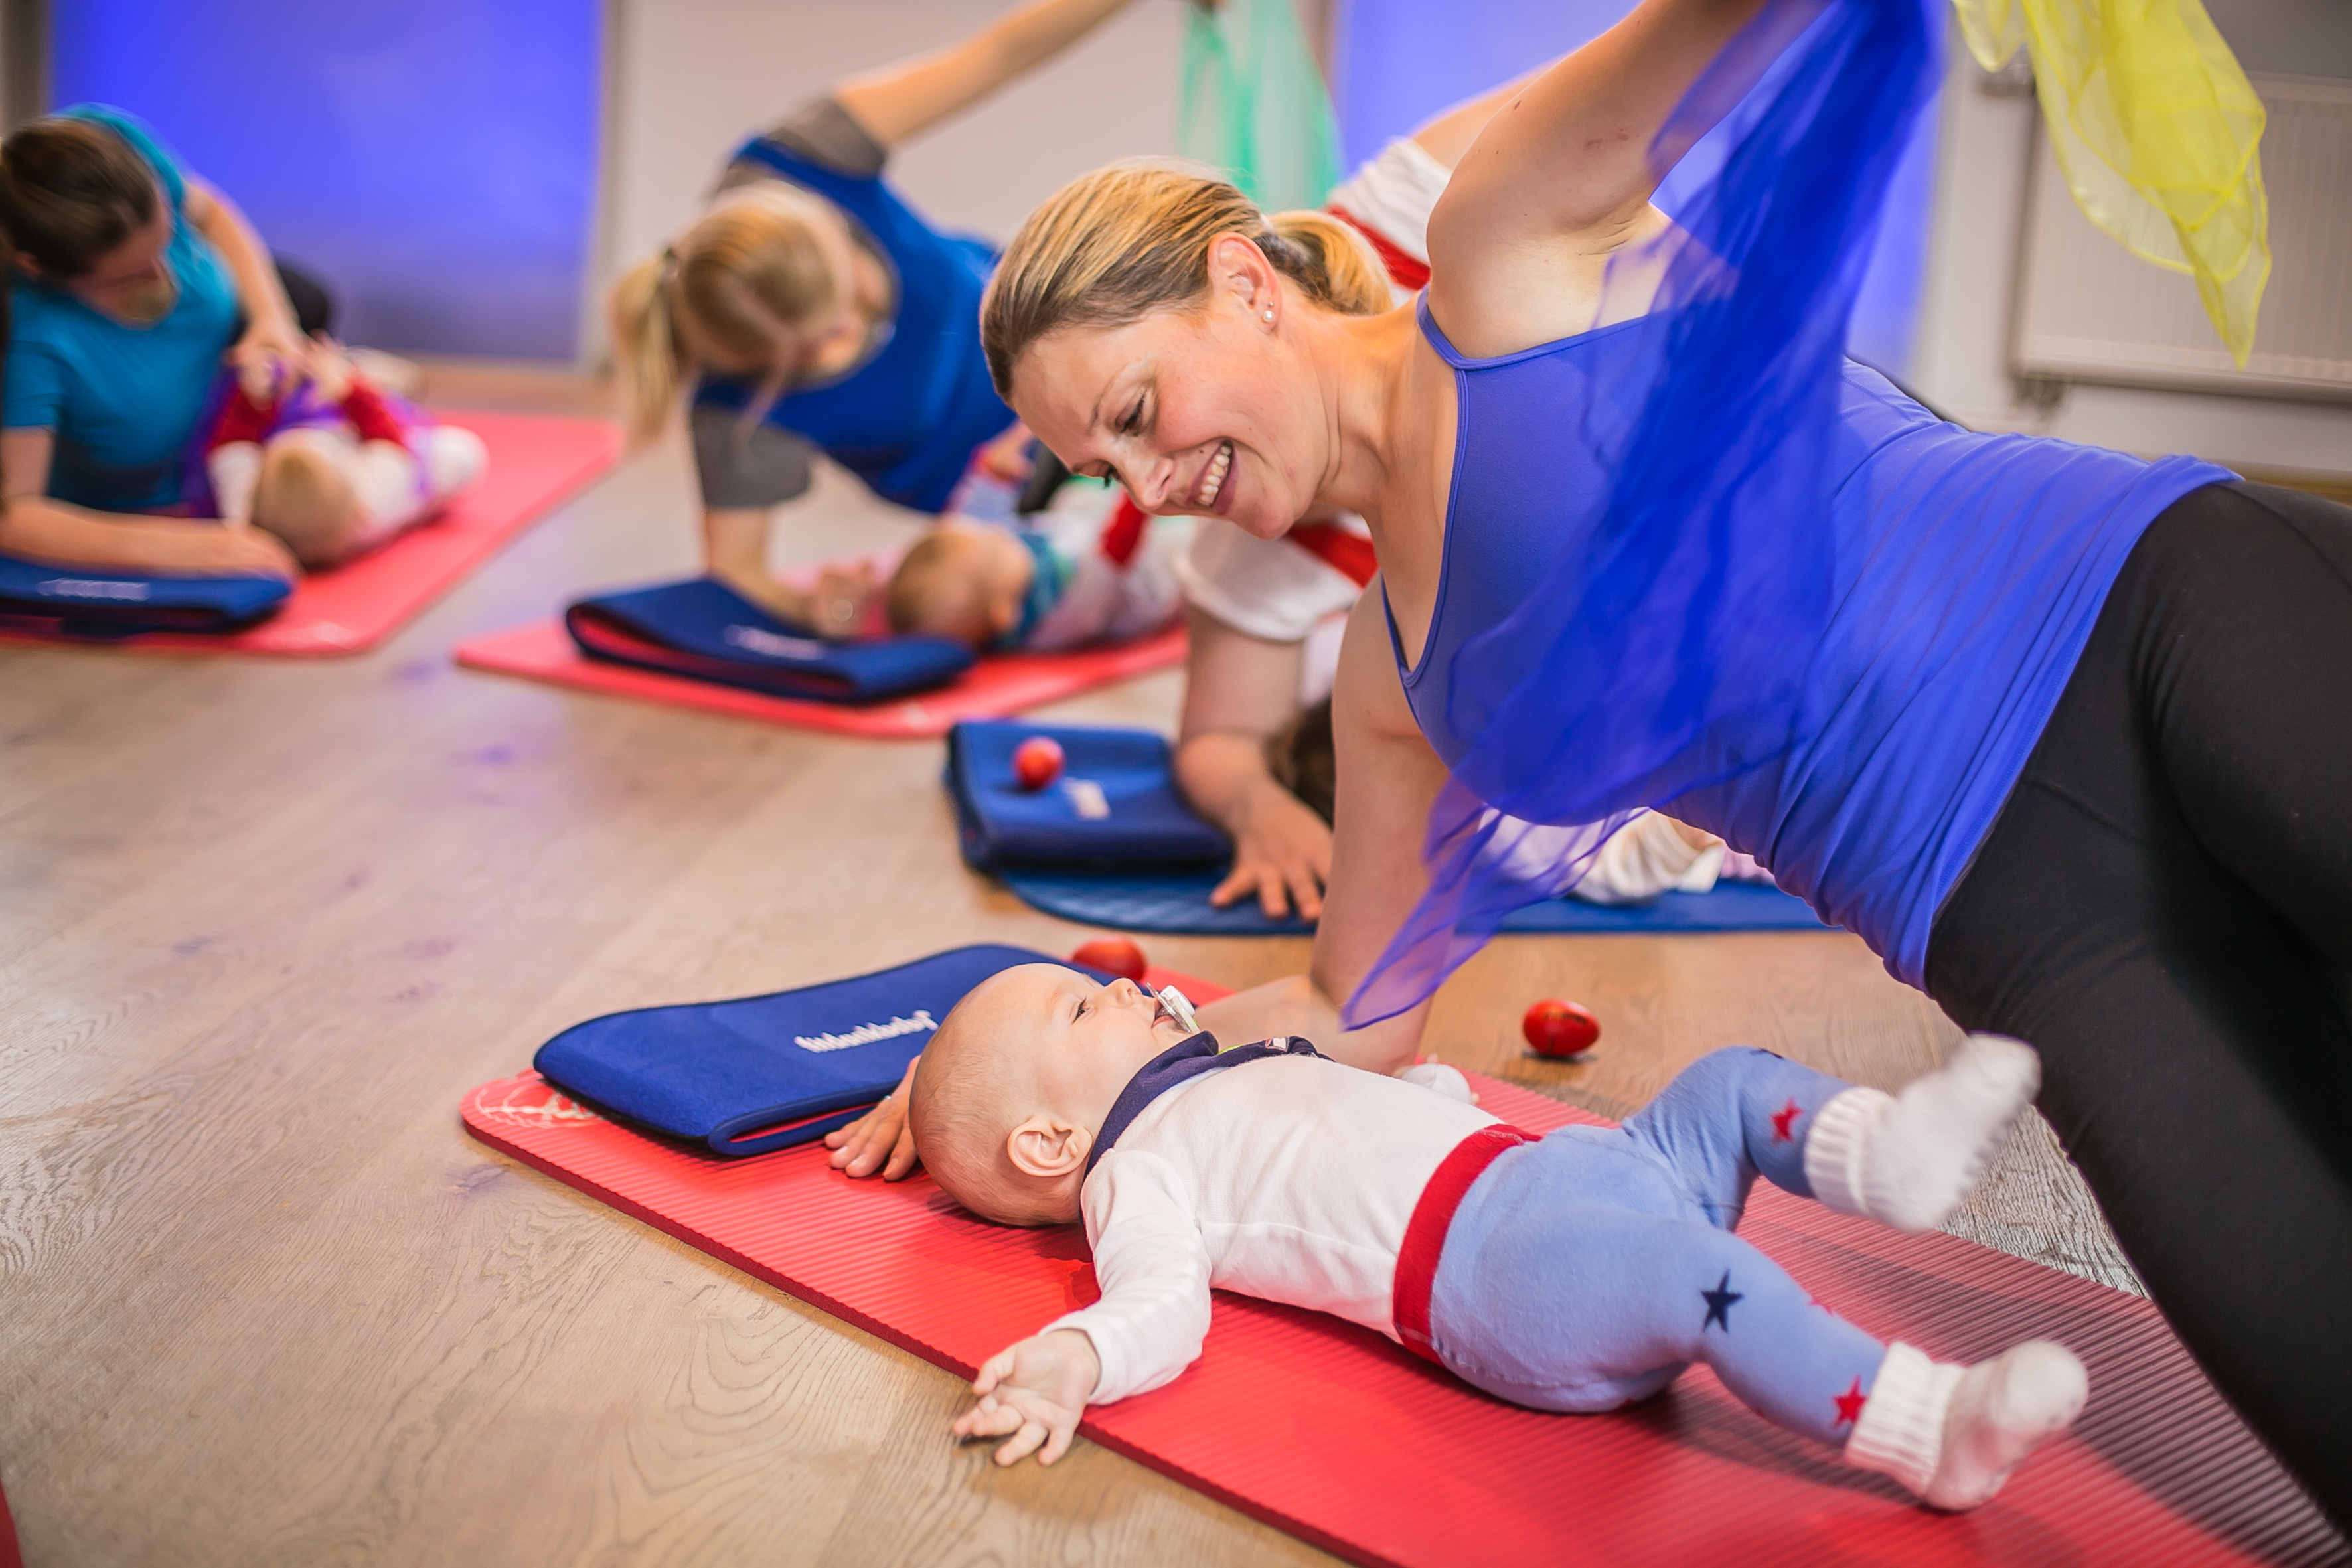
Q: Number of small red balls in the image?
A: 3